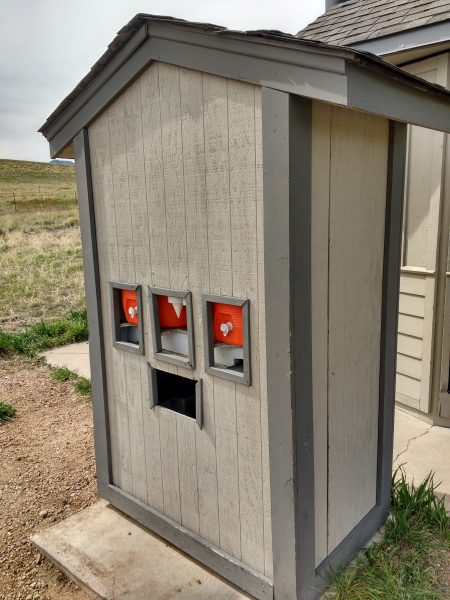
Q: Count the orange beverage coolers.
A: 3